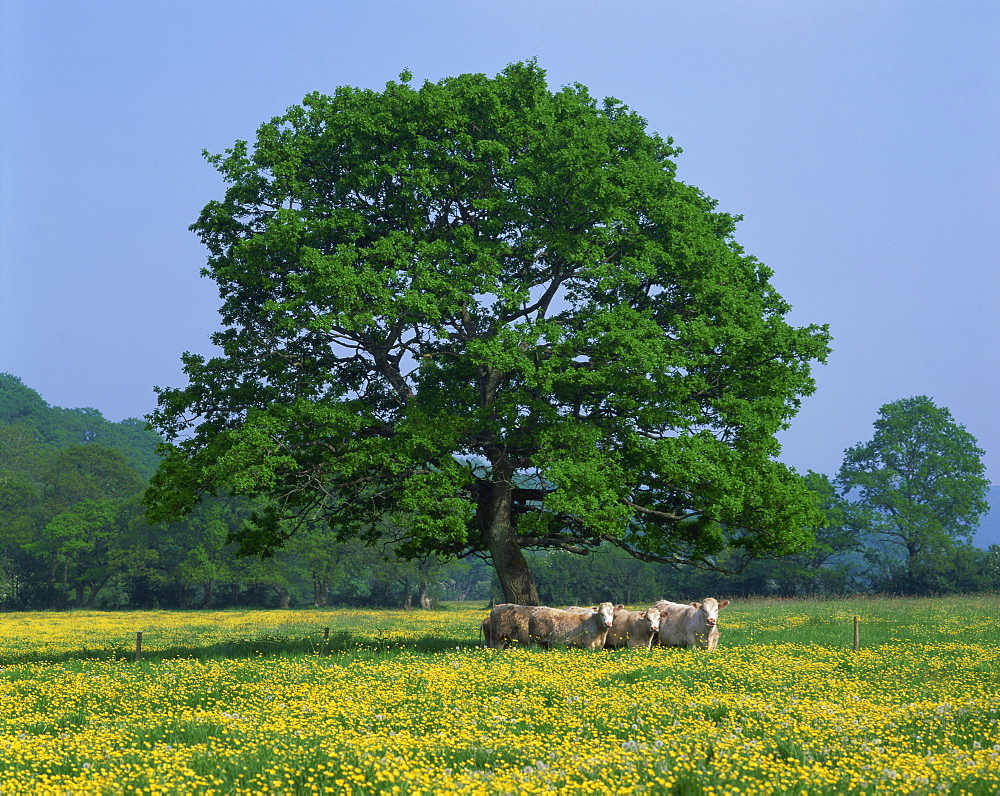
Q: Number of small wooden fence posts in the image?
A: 3